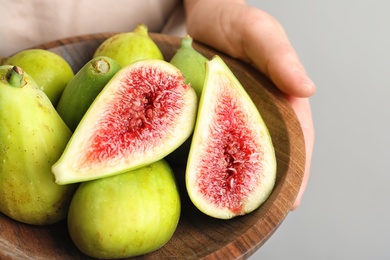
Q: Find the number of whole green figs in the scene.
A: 6